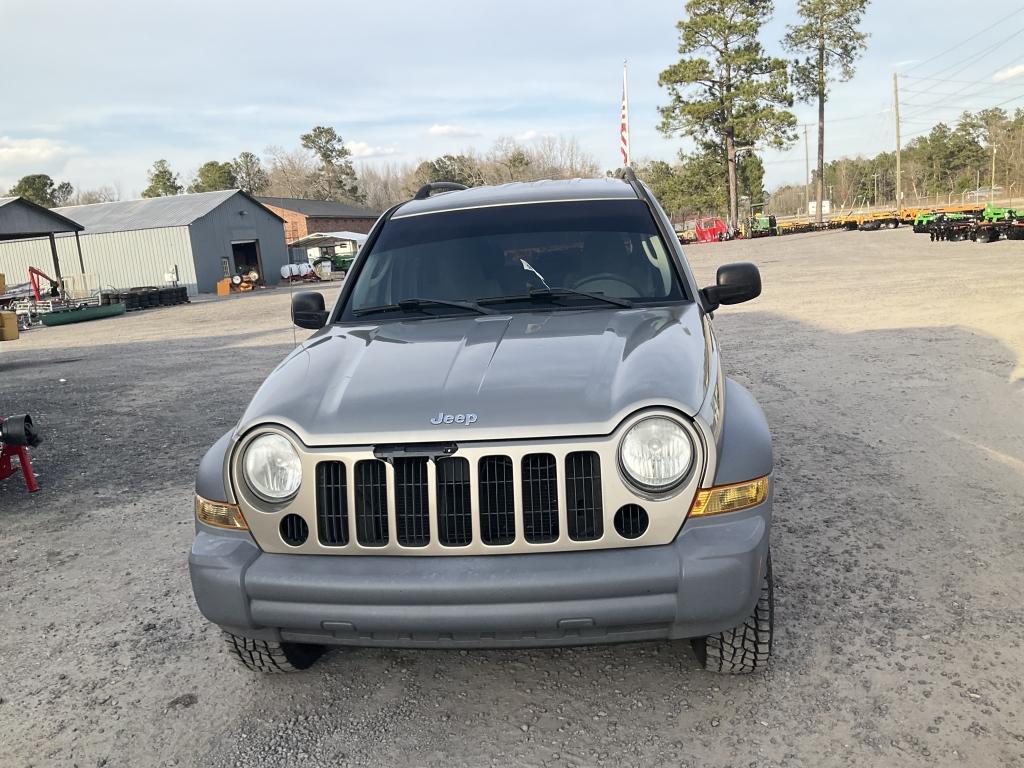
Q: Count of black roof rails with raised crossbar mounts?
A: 2